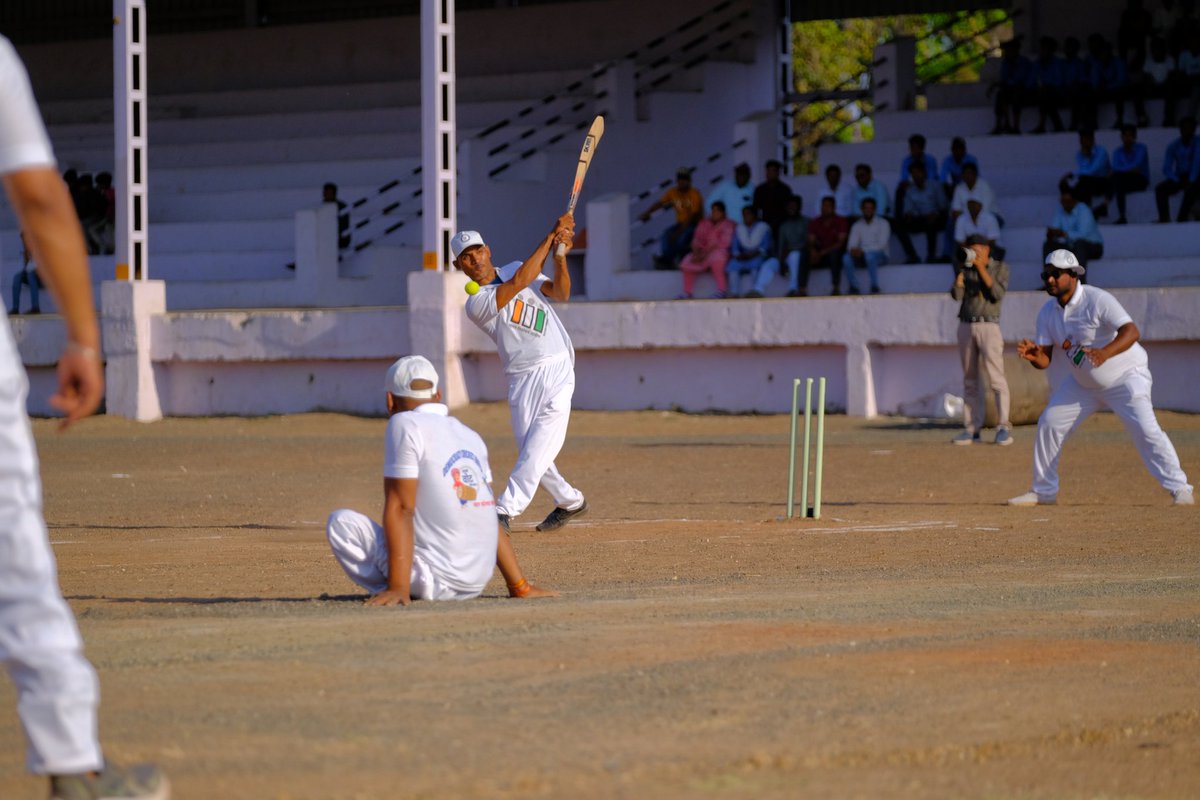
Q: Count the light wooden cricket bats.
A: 1